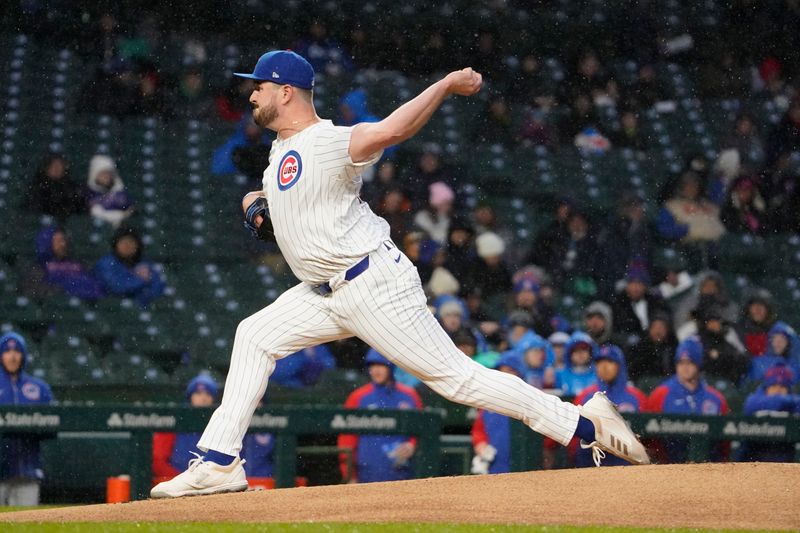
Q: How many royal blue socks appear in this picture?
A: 2